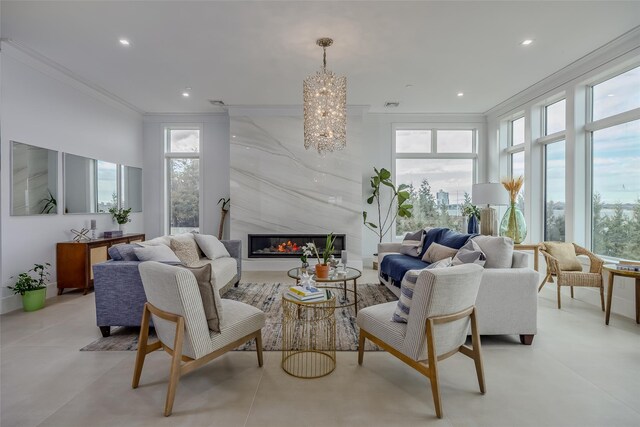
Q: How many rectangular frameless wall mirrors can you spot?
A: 3